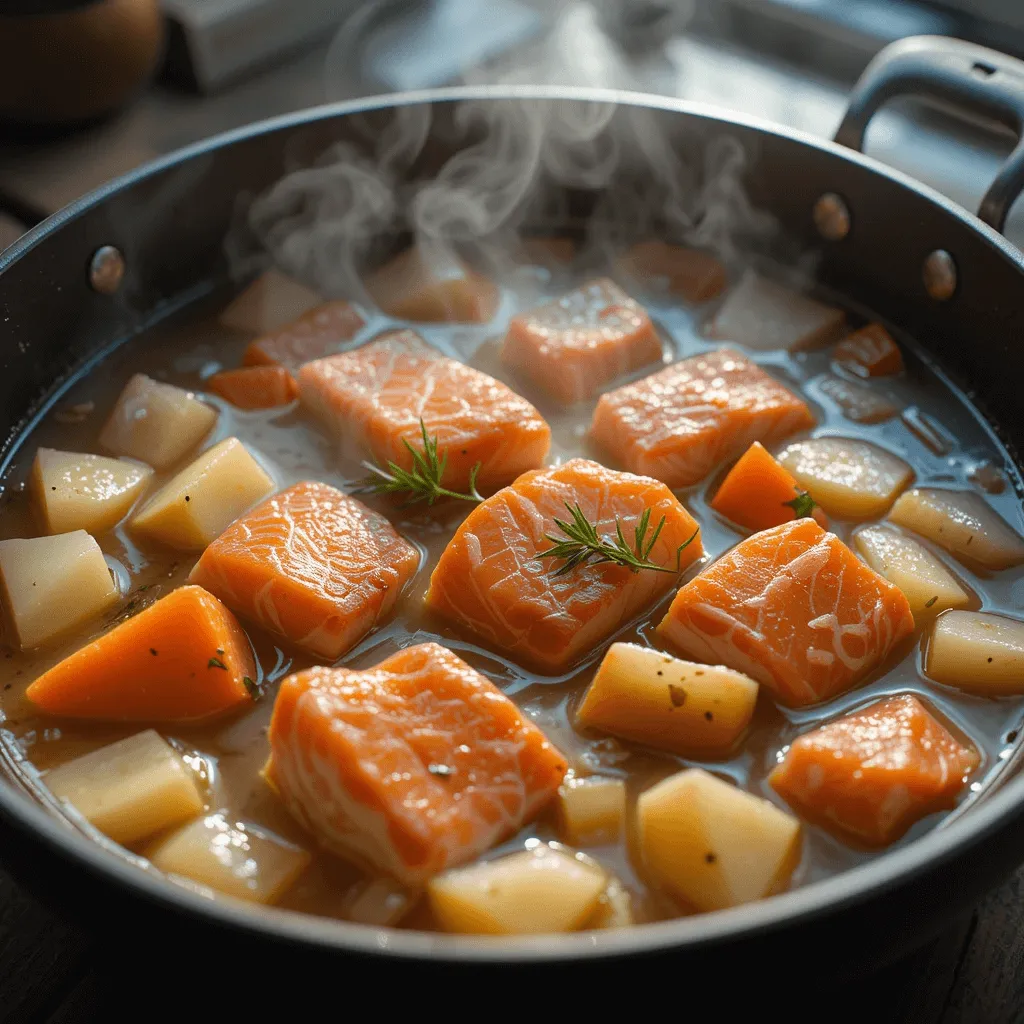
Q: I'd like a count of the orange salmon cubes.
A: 8